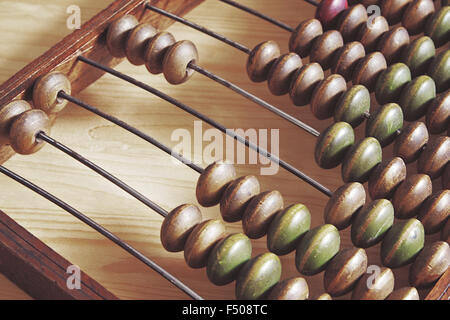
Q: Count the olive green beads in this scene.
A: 15